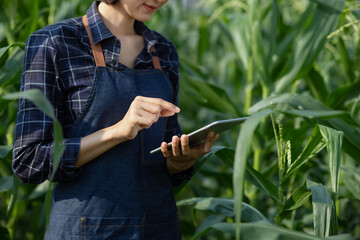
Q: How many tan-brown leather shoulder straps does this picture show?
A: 2